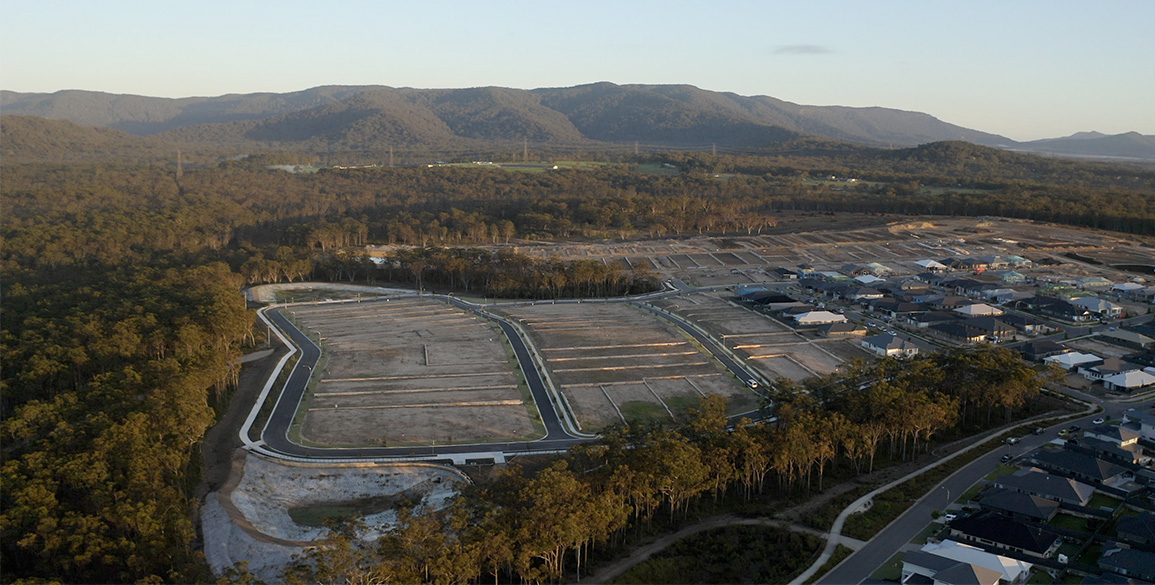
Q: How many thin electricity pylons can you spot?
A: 5